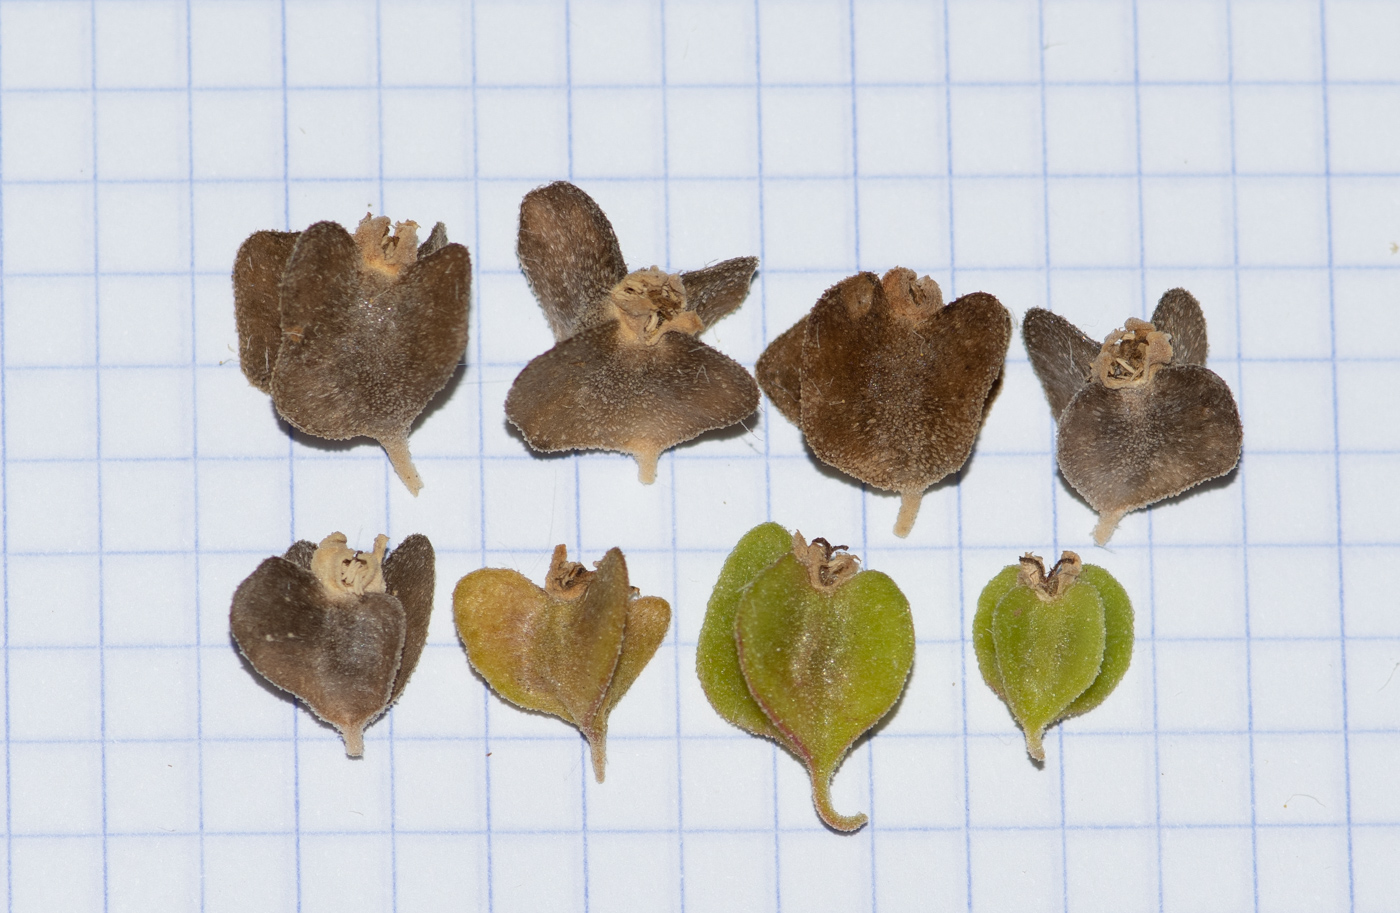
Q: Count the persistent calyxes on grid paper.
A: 8